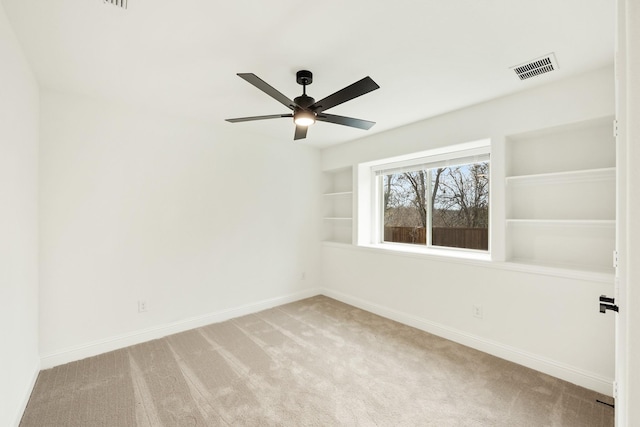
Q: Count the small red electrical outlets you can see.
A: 0